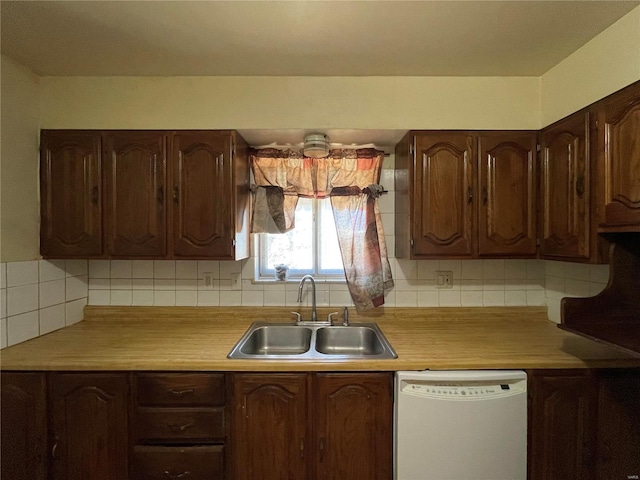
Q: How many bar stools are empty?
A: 0